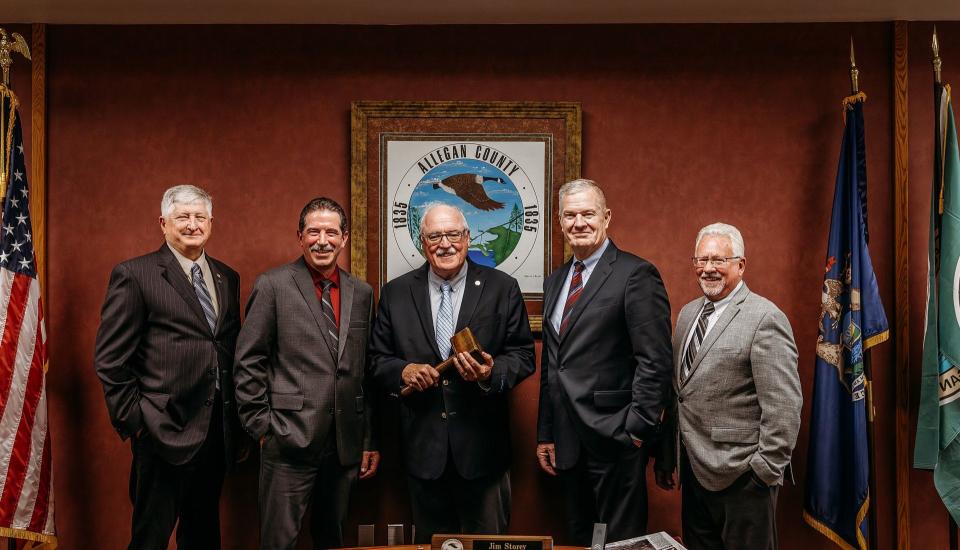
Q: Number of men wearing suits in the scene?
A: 5